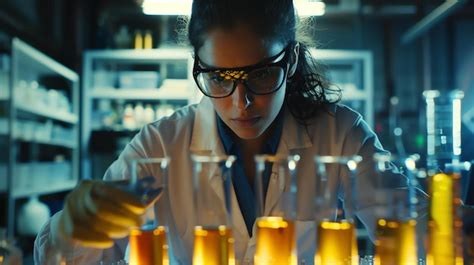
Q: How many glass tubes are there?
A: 6